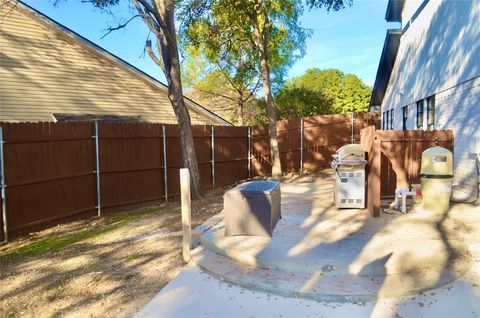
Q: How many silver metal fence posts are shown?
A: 7